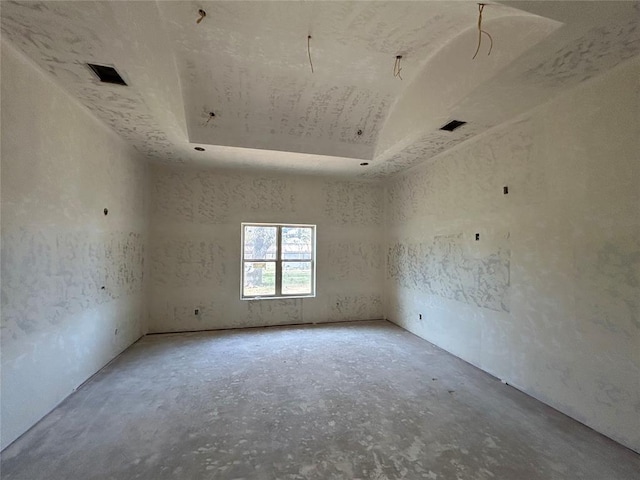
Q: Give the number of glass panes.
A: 4